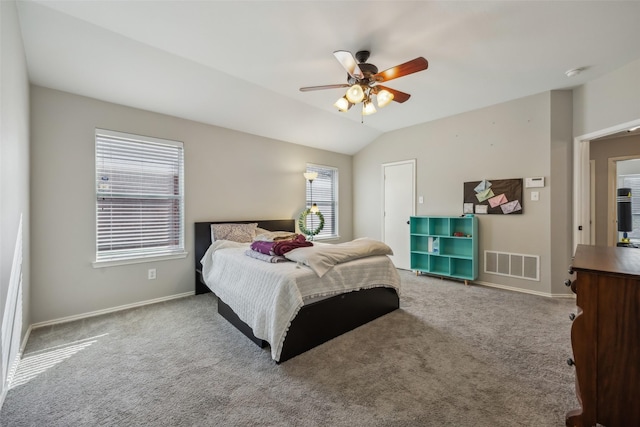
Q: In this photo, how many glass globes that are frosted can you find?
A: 4